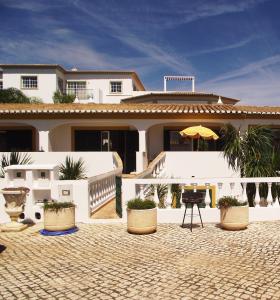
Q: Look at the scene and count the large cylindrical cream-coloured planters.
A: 3